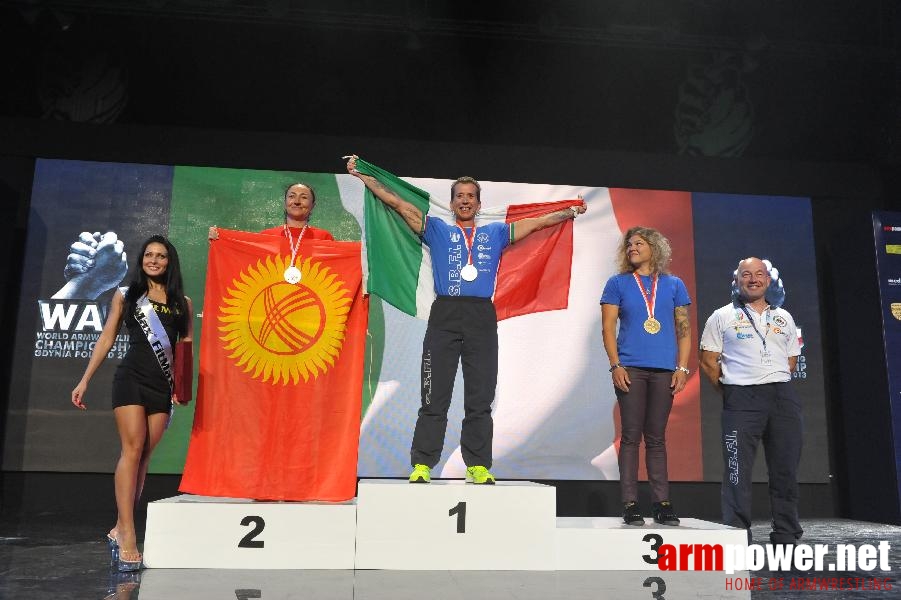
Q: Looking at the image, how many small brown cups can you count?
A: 0